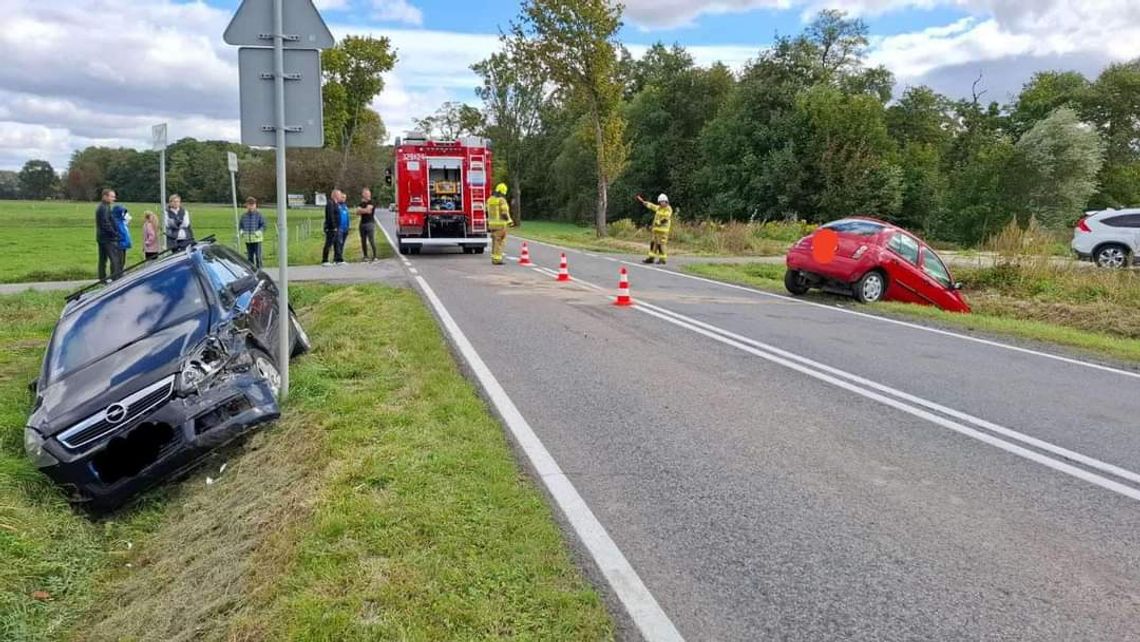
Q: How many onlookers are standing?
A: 8